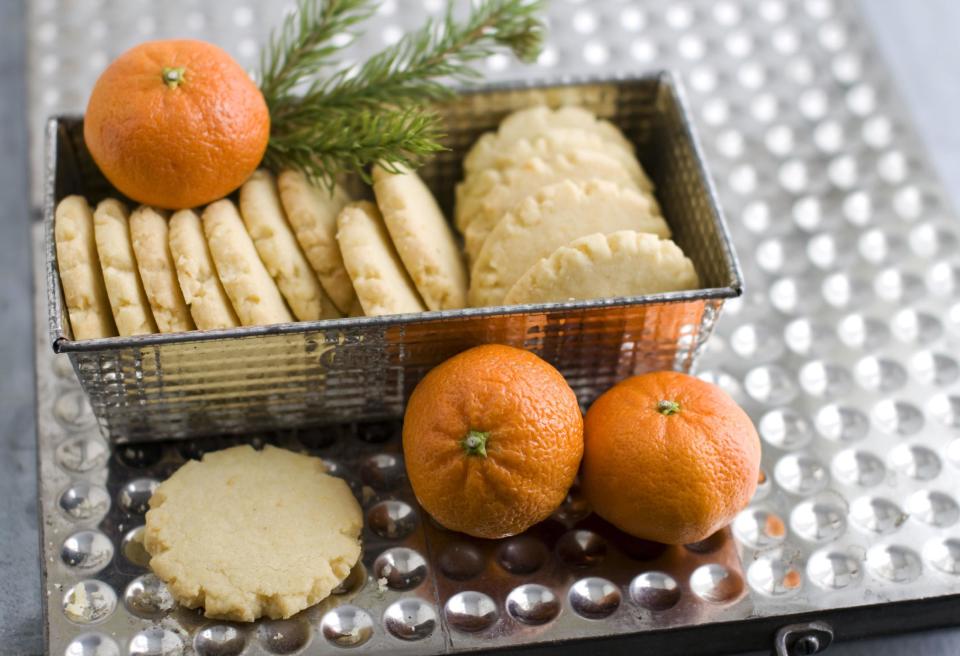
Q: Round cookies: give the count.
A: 15